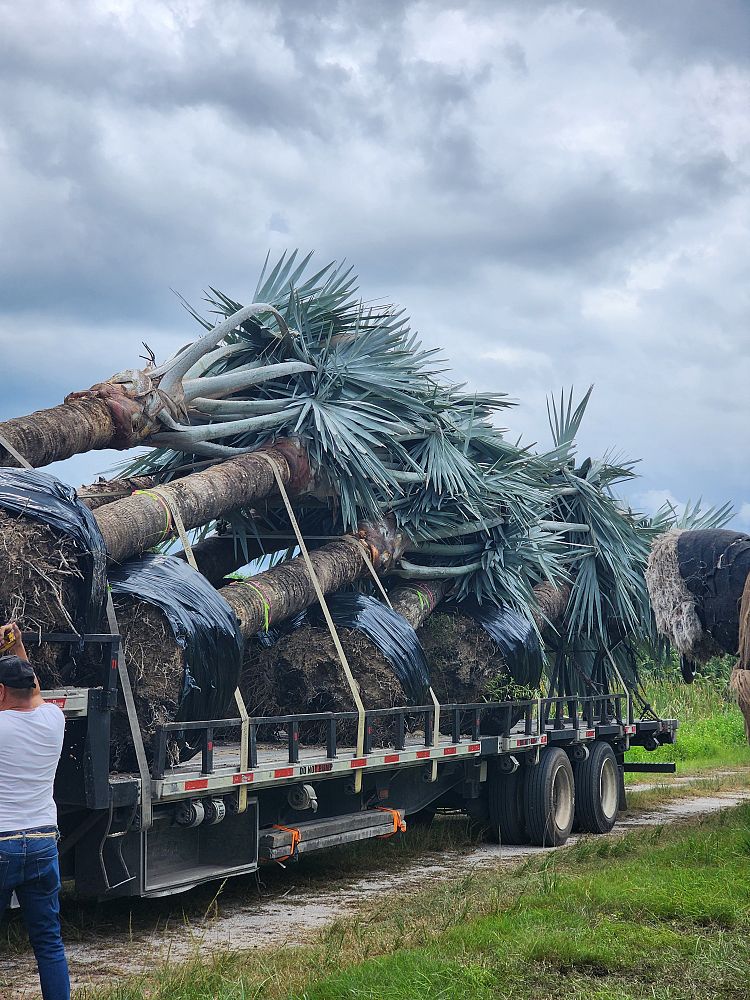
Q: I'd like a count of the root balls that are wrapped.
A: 4